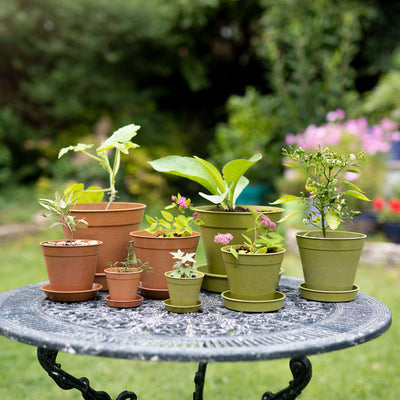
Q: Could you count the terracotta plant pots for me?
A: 4